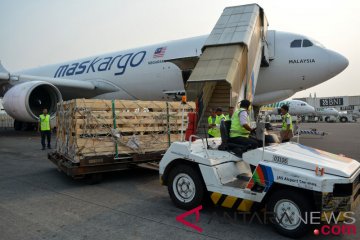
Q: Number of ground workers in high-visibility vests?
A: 6